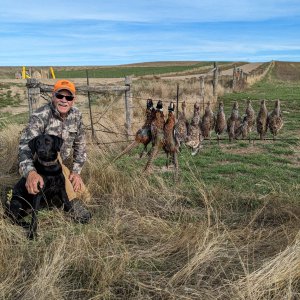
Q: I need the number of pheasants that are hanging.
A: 11